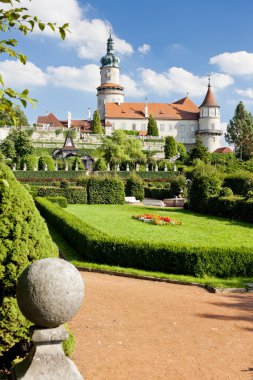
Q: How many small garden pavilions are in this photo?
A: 1